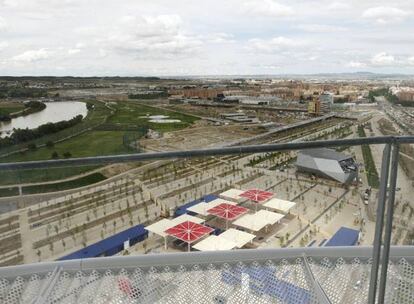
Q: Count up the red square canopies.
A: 3